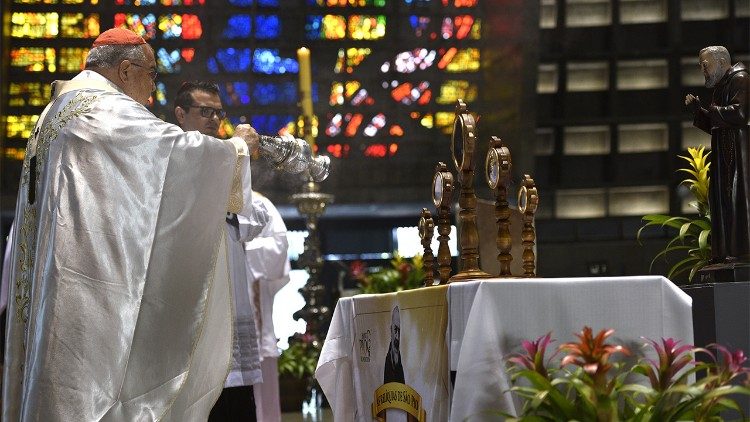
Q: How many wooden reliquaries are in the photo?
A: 5